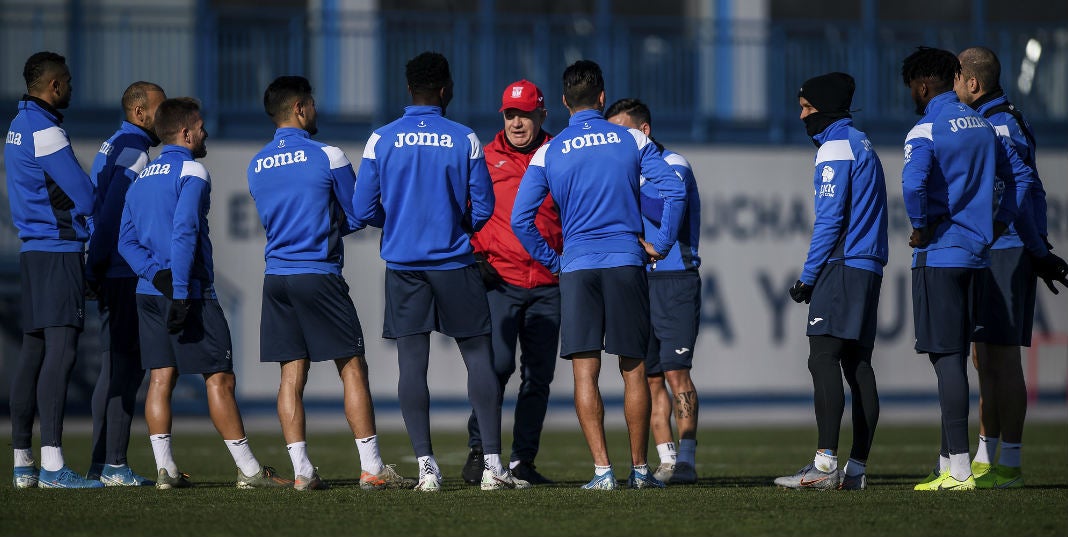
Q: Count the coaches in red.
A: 1